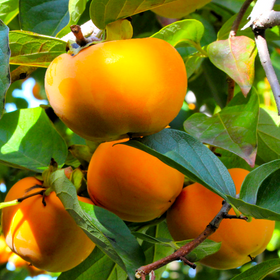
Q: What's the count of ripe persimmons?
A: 4